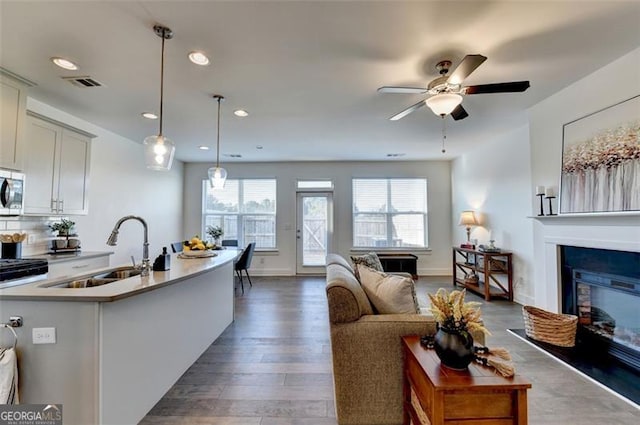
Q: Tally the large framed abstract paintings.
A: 1